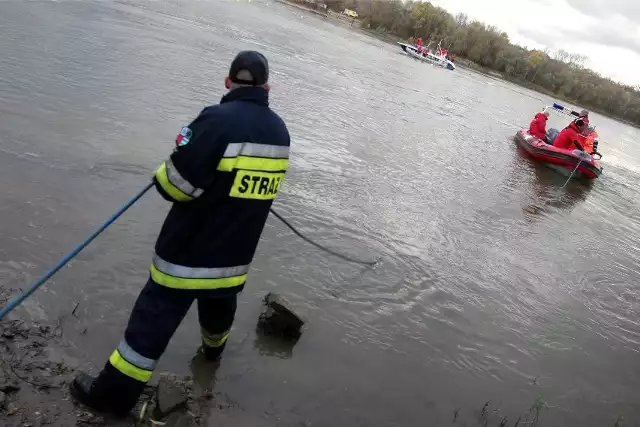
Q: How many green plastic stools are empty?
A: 0